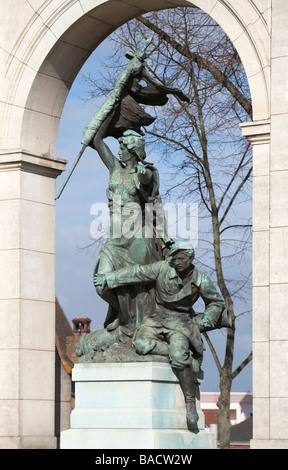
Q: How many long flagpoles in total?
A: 1